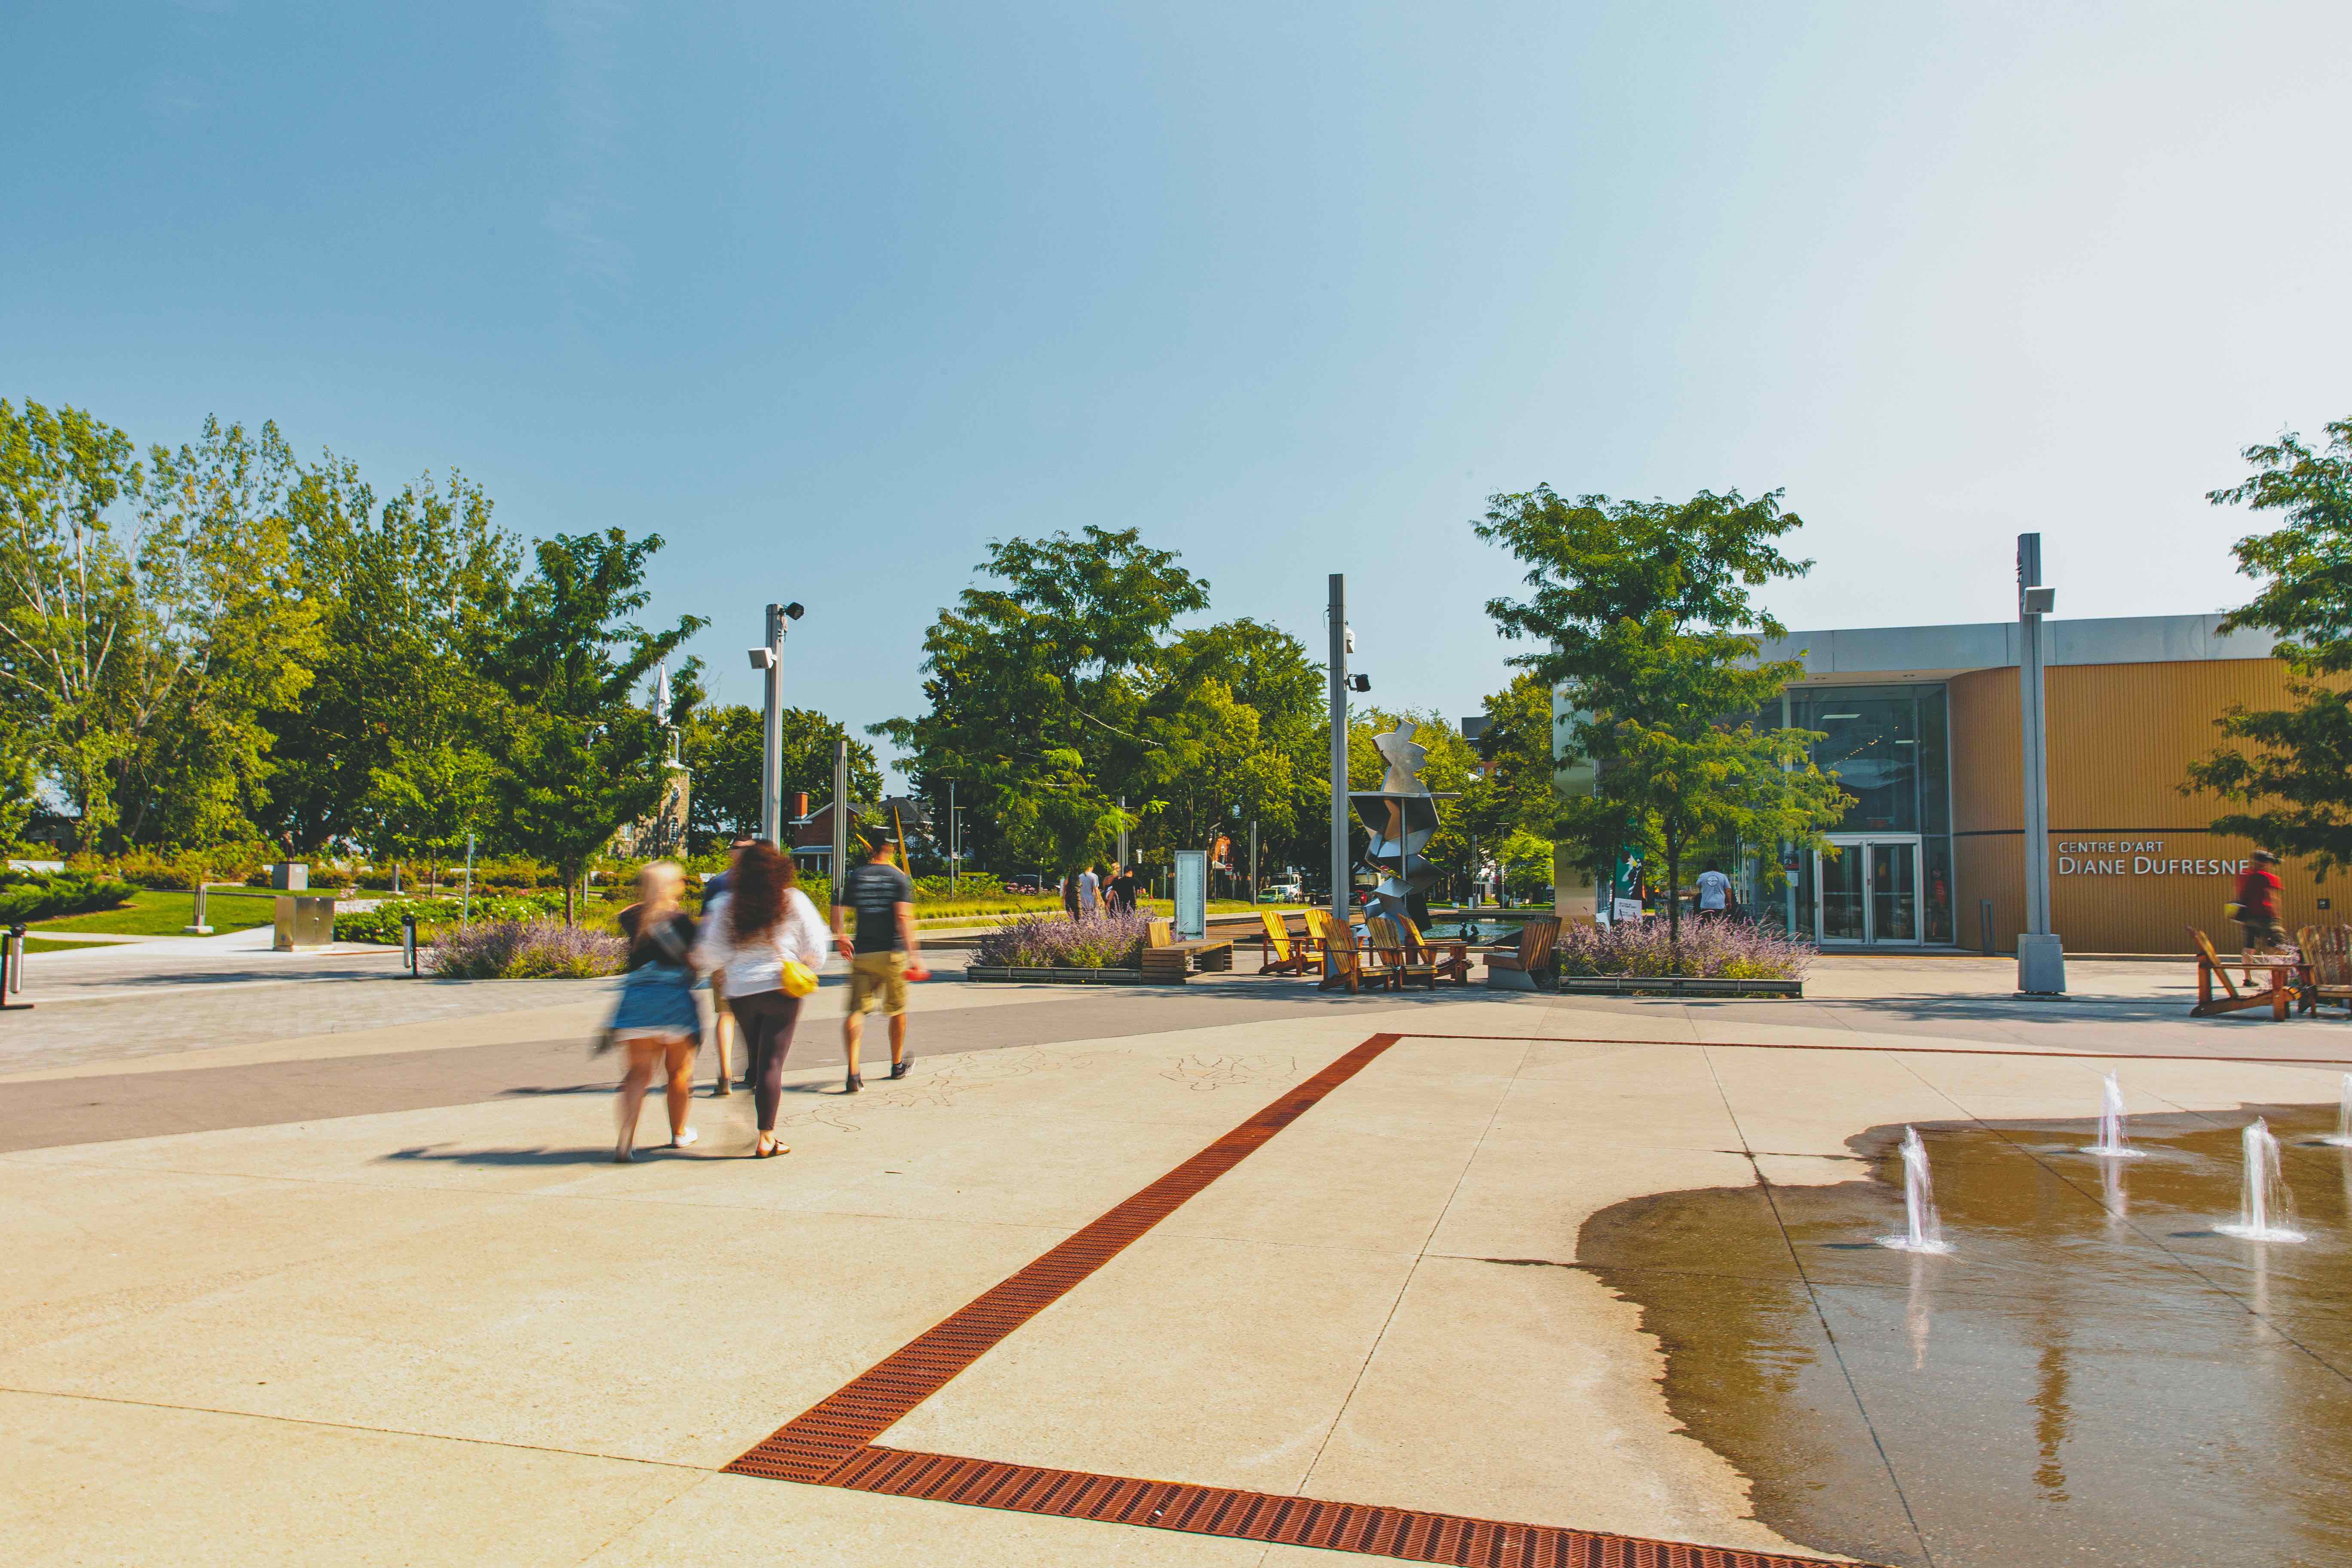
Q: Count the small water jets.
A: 4